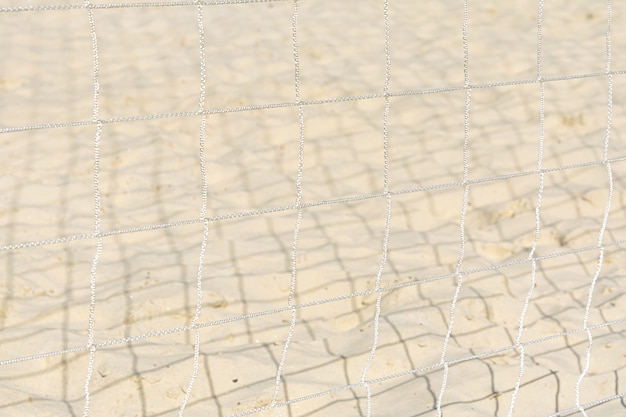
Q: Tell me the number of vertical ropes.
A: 7